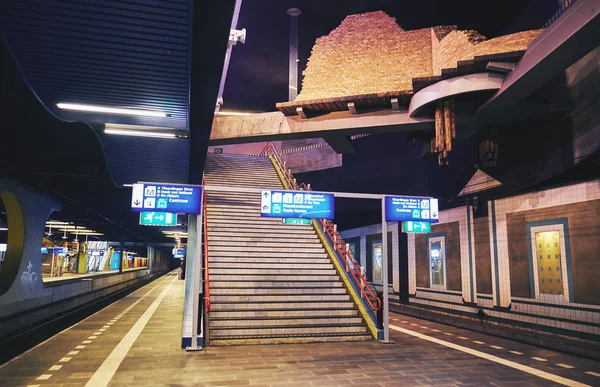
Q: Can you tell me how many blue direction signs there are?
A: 3